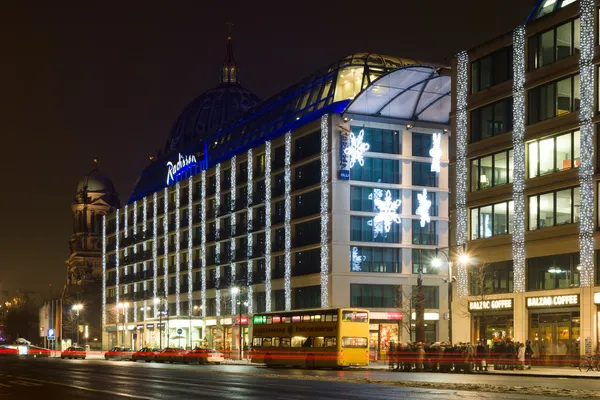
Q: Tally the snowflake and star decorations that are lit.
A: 4